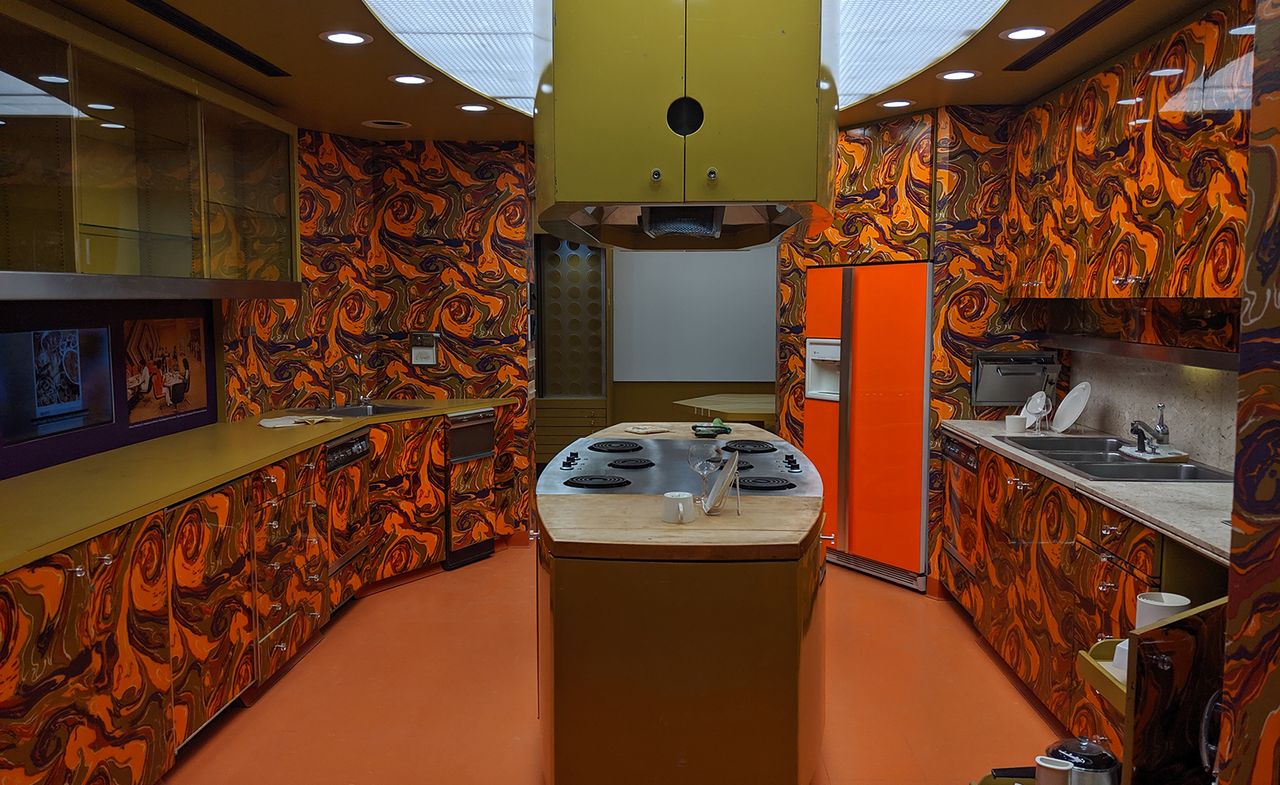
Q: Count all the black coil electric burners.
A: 6